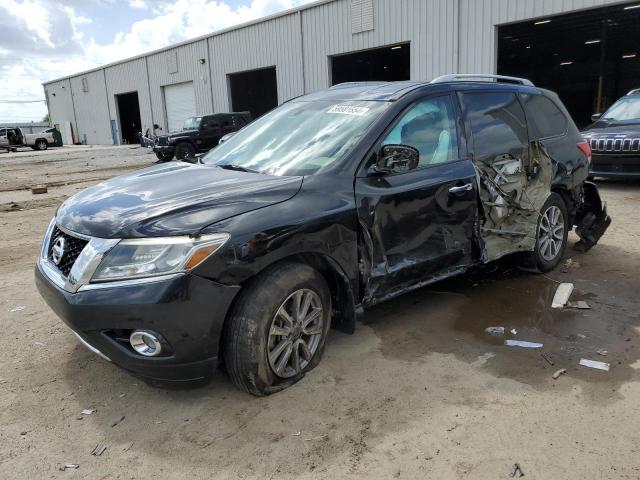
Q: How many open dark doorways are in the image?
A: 4